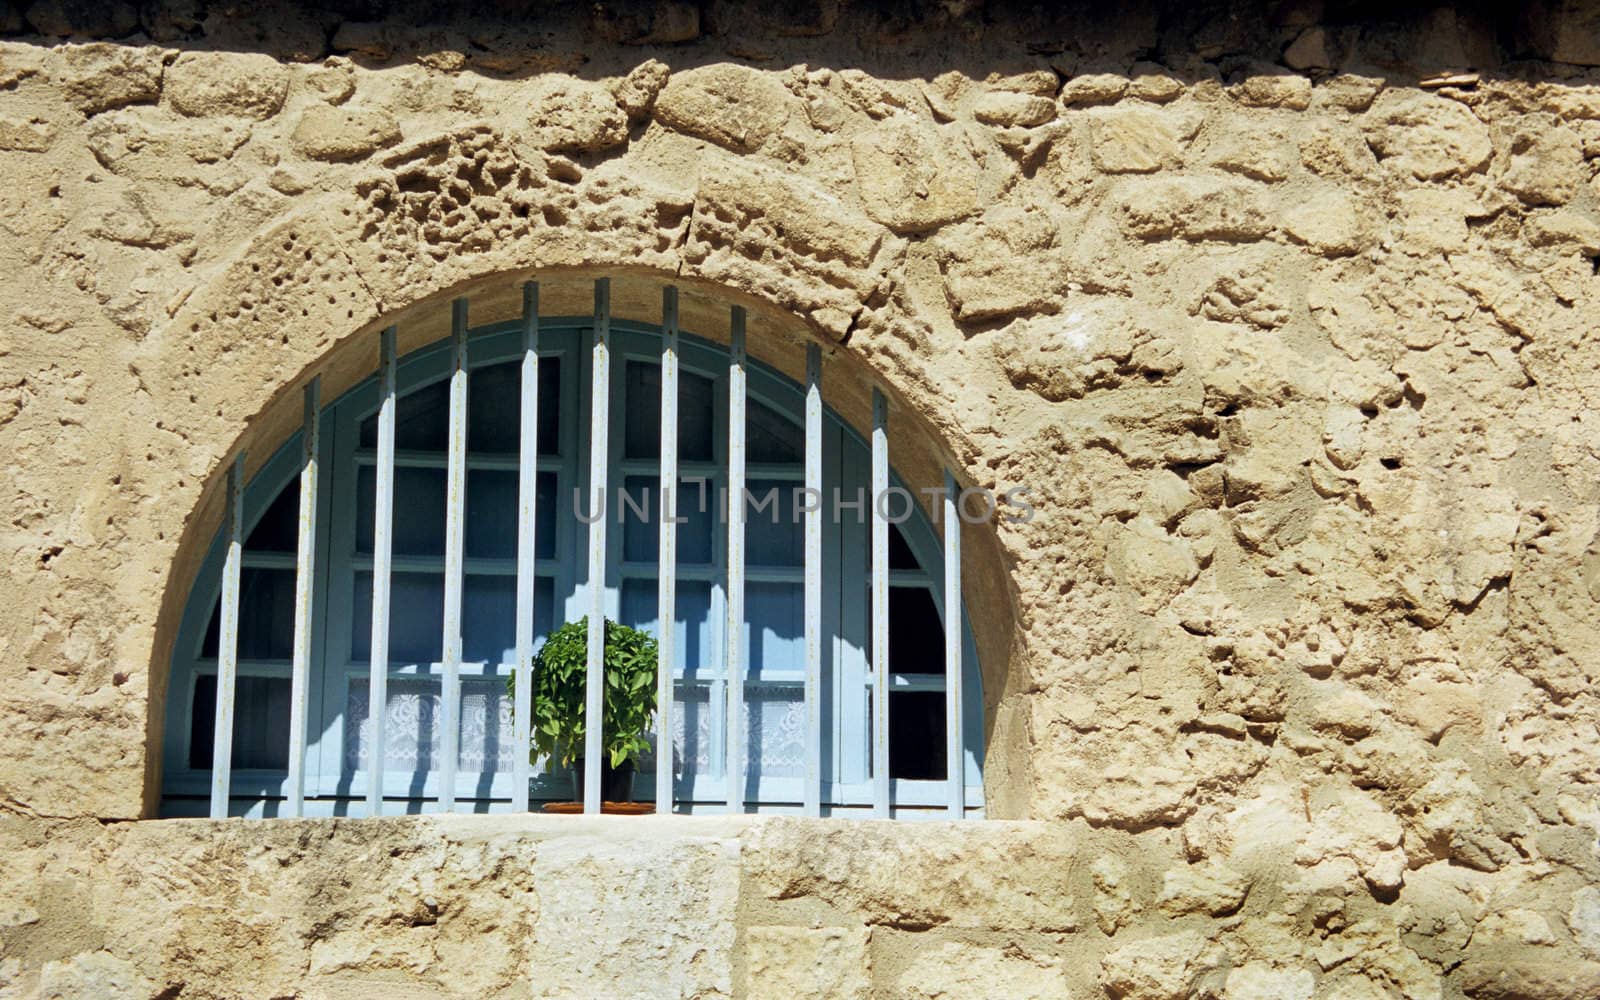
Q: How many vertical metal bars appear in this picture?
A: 11